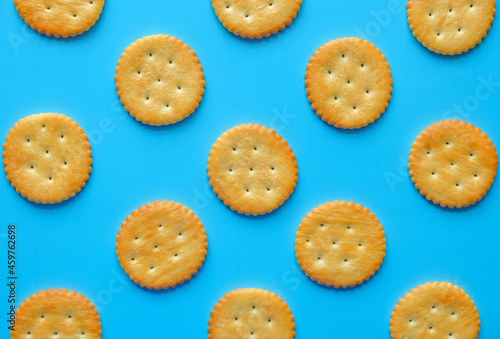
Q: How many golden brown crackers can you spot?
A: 13